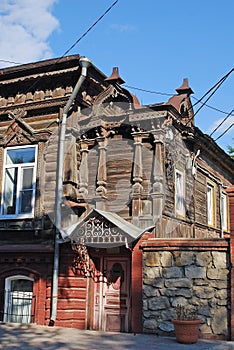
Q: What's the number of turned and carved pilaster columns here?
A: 4